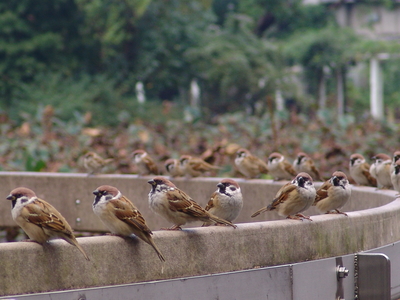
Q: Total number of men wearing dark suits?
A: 0